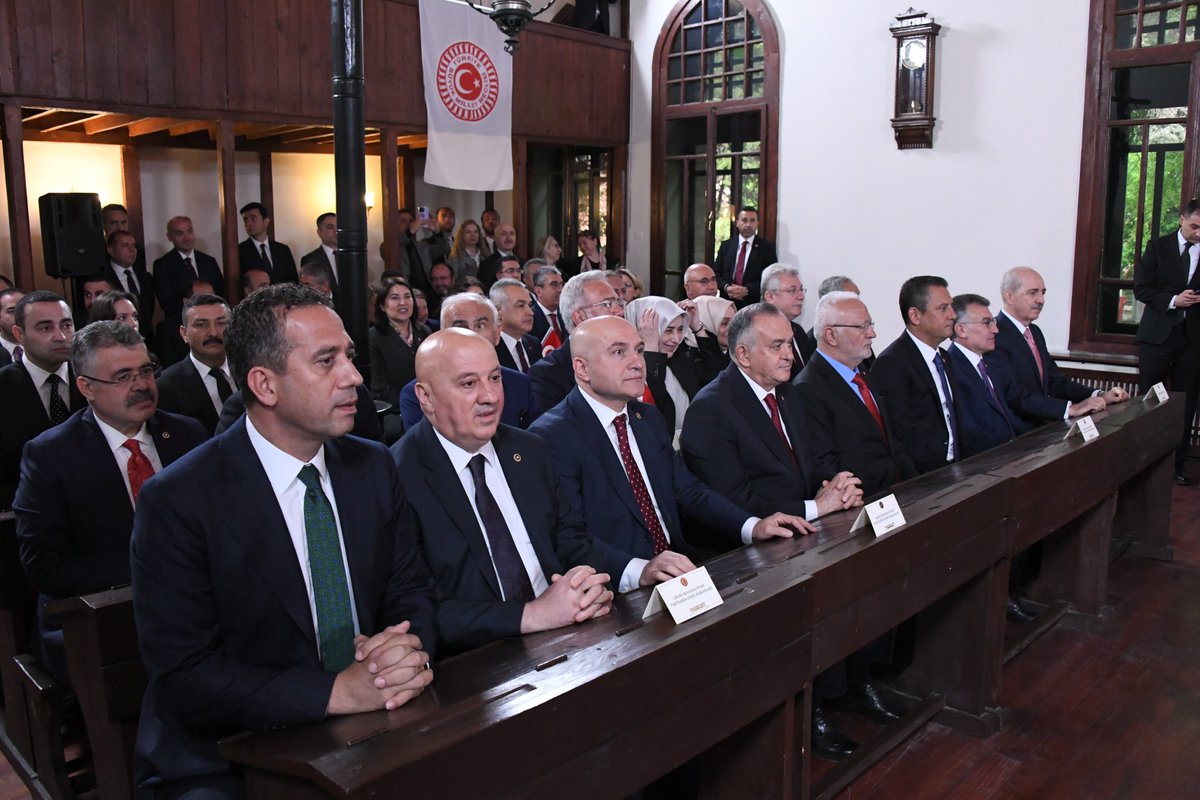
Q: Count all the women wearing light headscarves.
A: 2